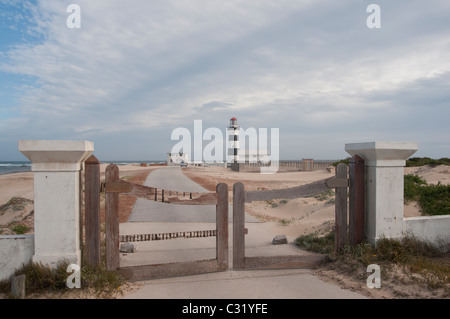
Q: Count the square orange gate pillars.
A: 0